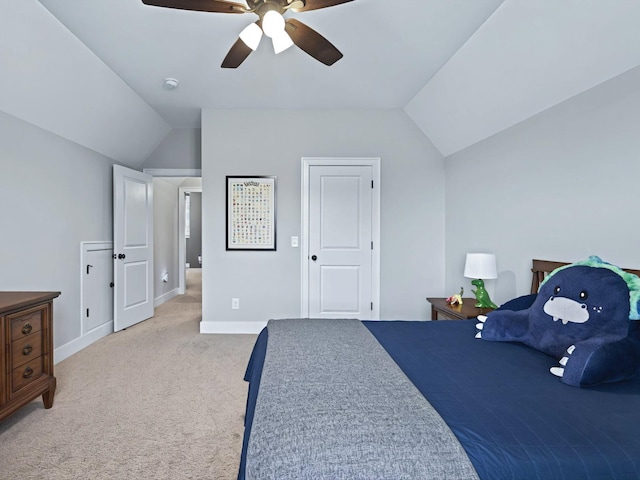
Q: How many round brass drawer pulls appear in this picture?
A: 3